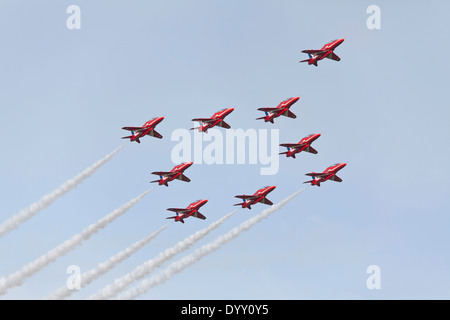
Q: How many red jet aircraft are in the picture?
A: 9